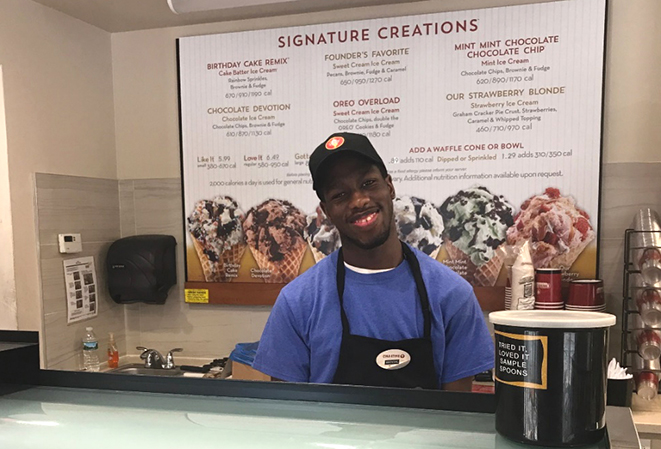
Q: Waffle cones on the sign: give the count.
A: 6